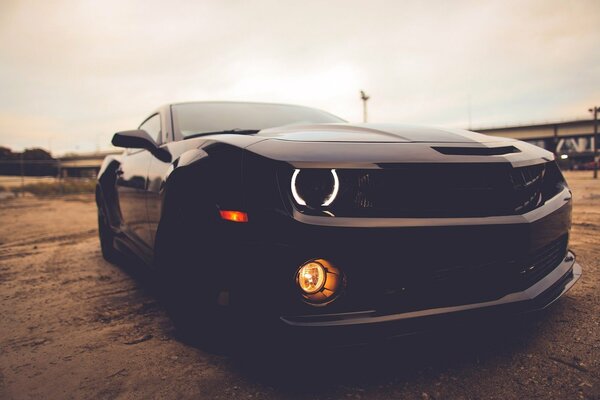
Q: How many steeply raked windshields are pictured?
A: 1